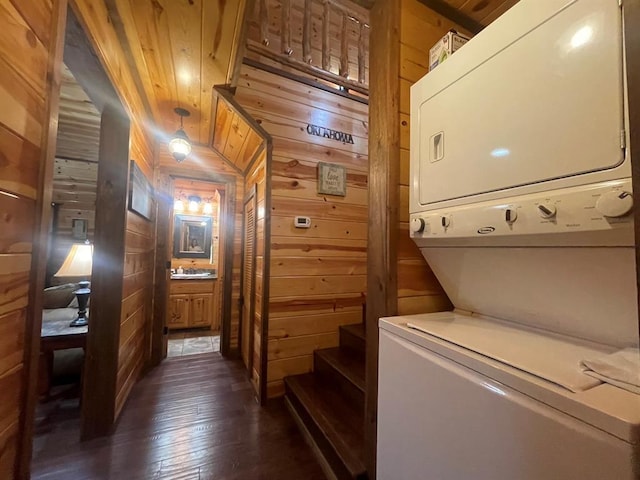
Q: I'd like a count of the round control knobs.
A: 5